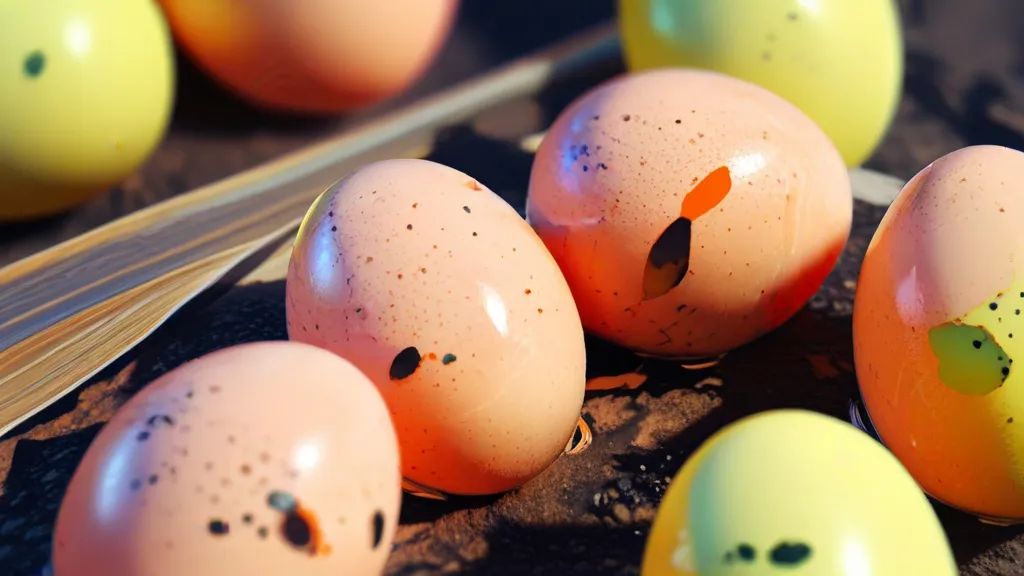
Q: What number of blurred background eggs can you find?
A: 3